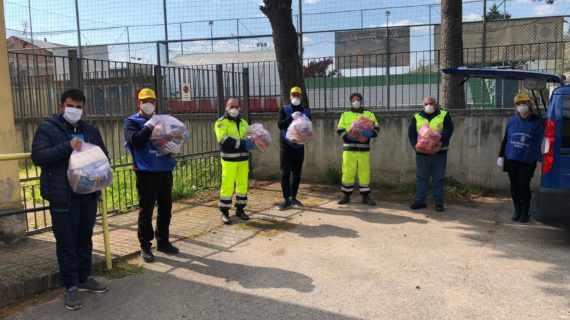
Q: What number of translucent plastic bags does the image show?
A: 6